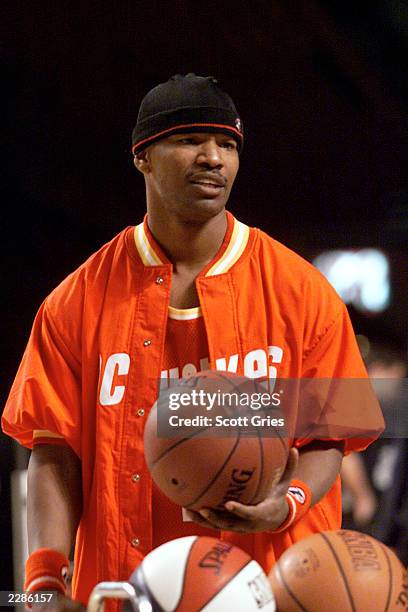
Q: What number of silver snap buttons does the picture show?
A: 5